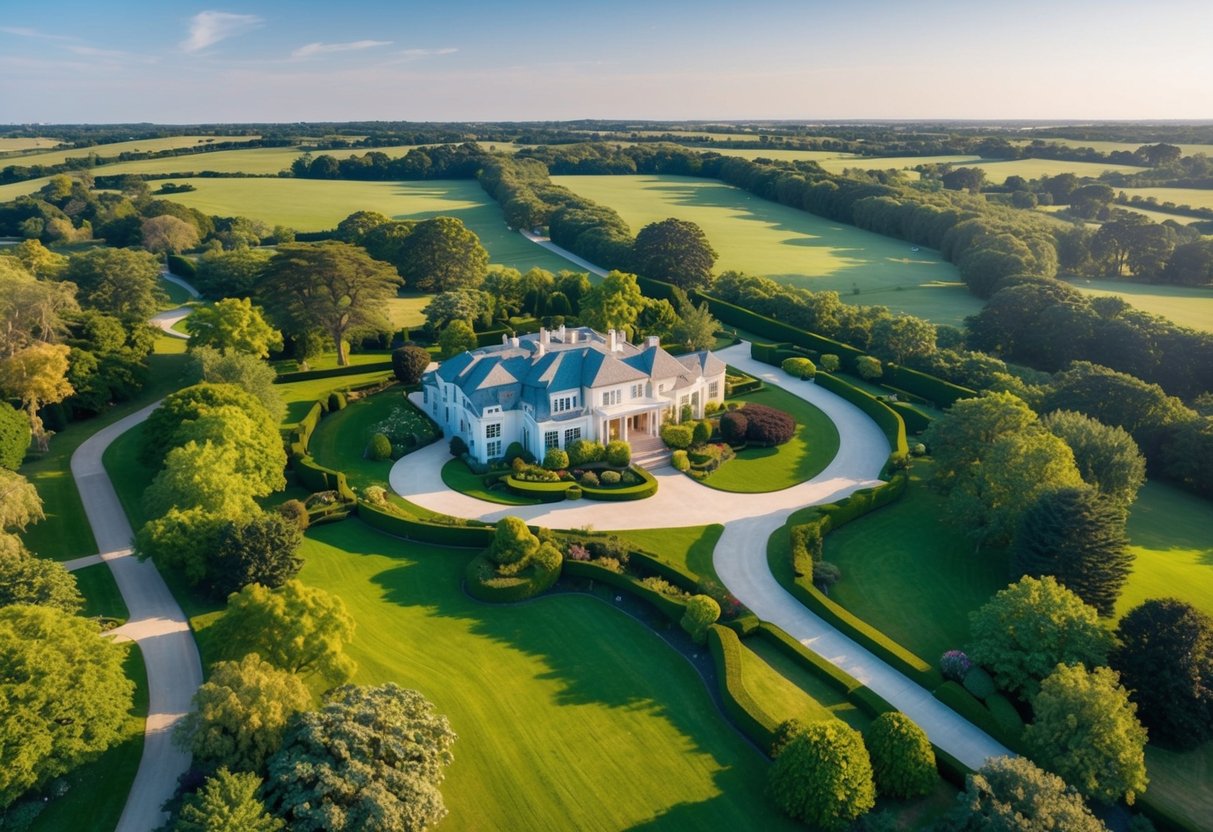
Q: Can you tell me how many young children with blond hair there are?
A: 0